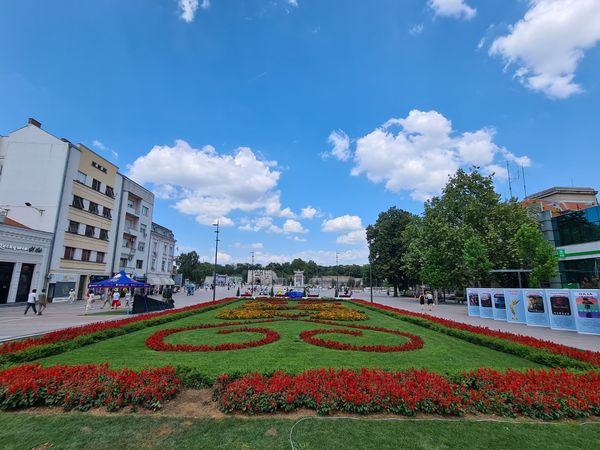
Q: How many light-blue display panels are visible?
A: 7